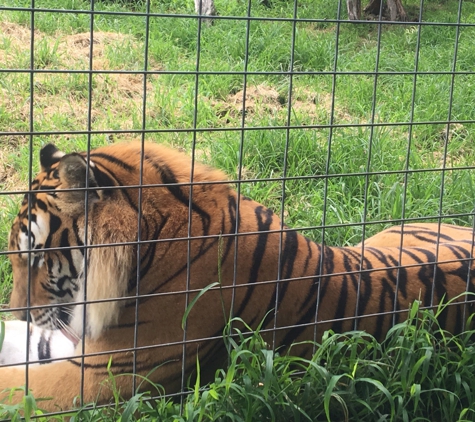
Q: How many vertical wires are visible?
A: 11